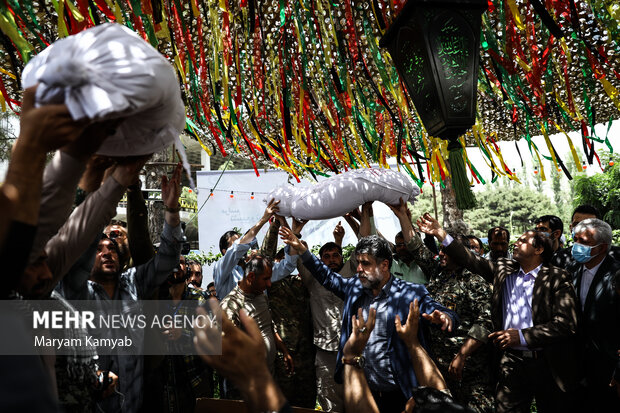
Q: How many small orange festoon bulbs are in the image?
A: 10